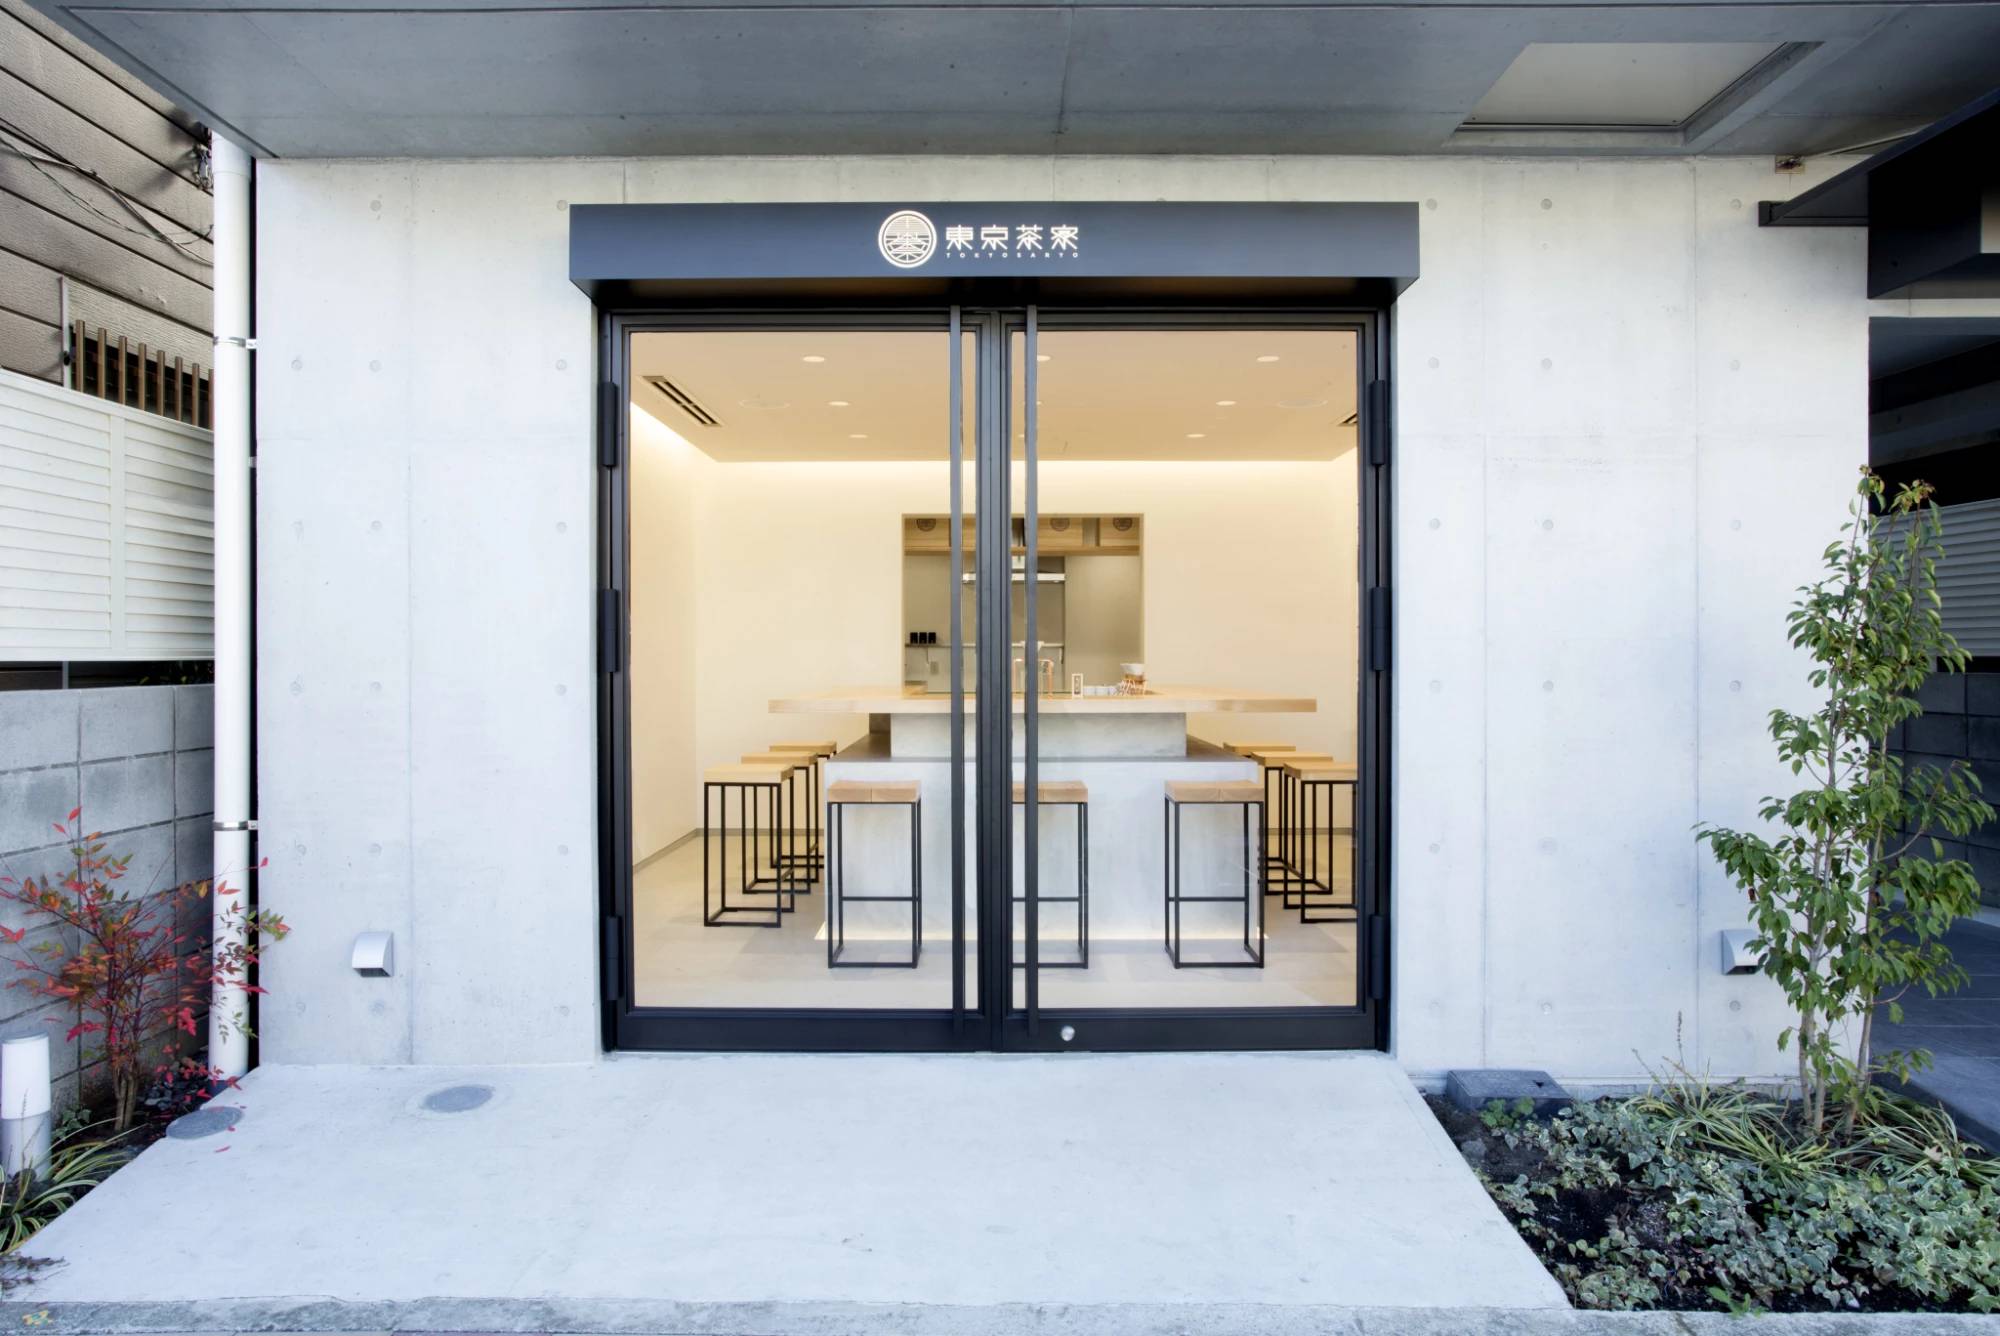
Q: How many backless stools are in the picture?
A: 9